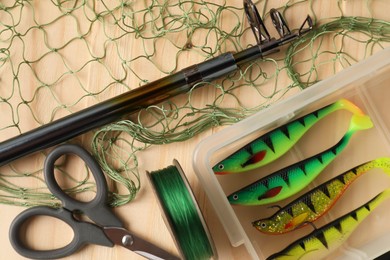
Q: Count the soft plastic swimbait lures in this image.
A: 4